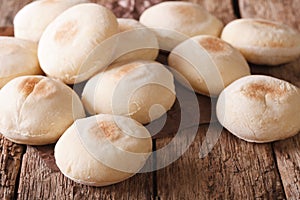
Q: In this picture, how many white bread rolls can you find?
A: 11